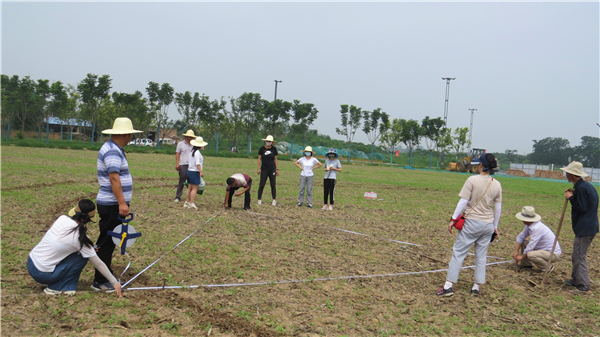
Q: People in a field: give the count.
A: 11